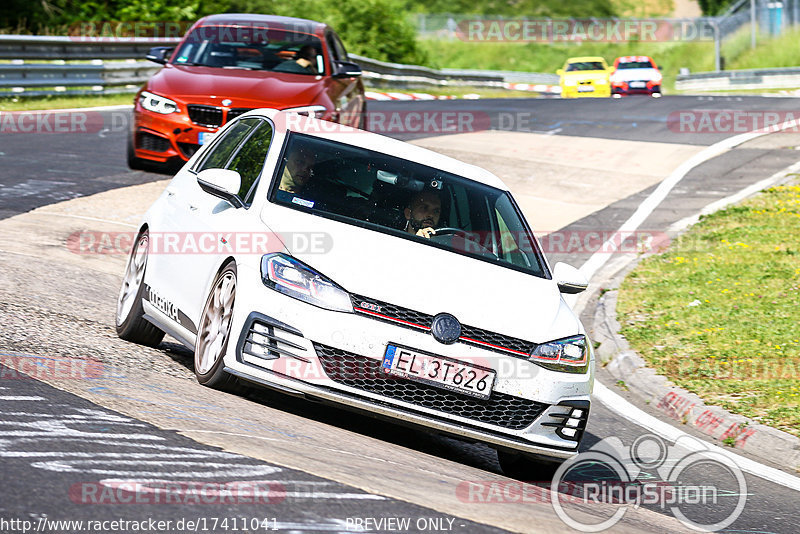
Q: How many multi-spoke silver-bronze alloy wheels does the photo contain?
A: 2